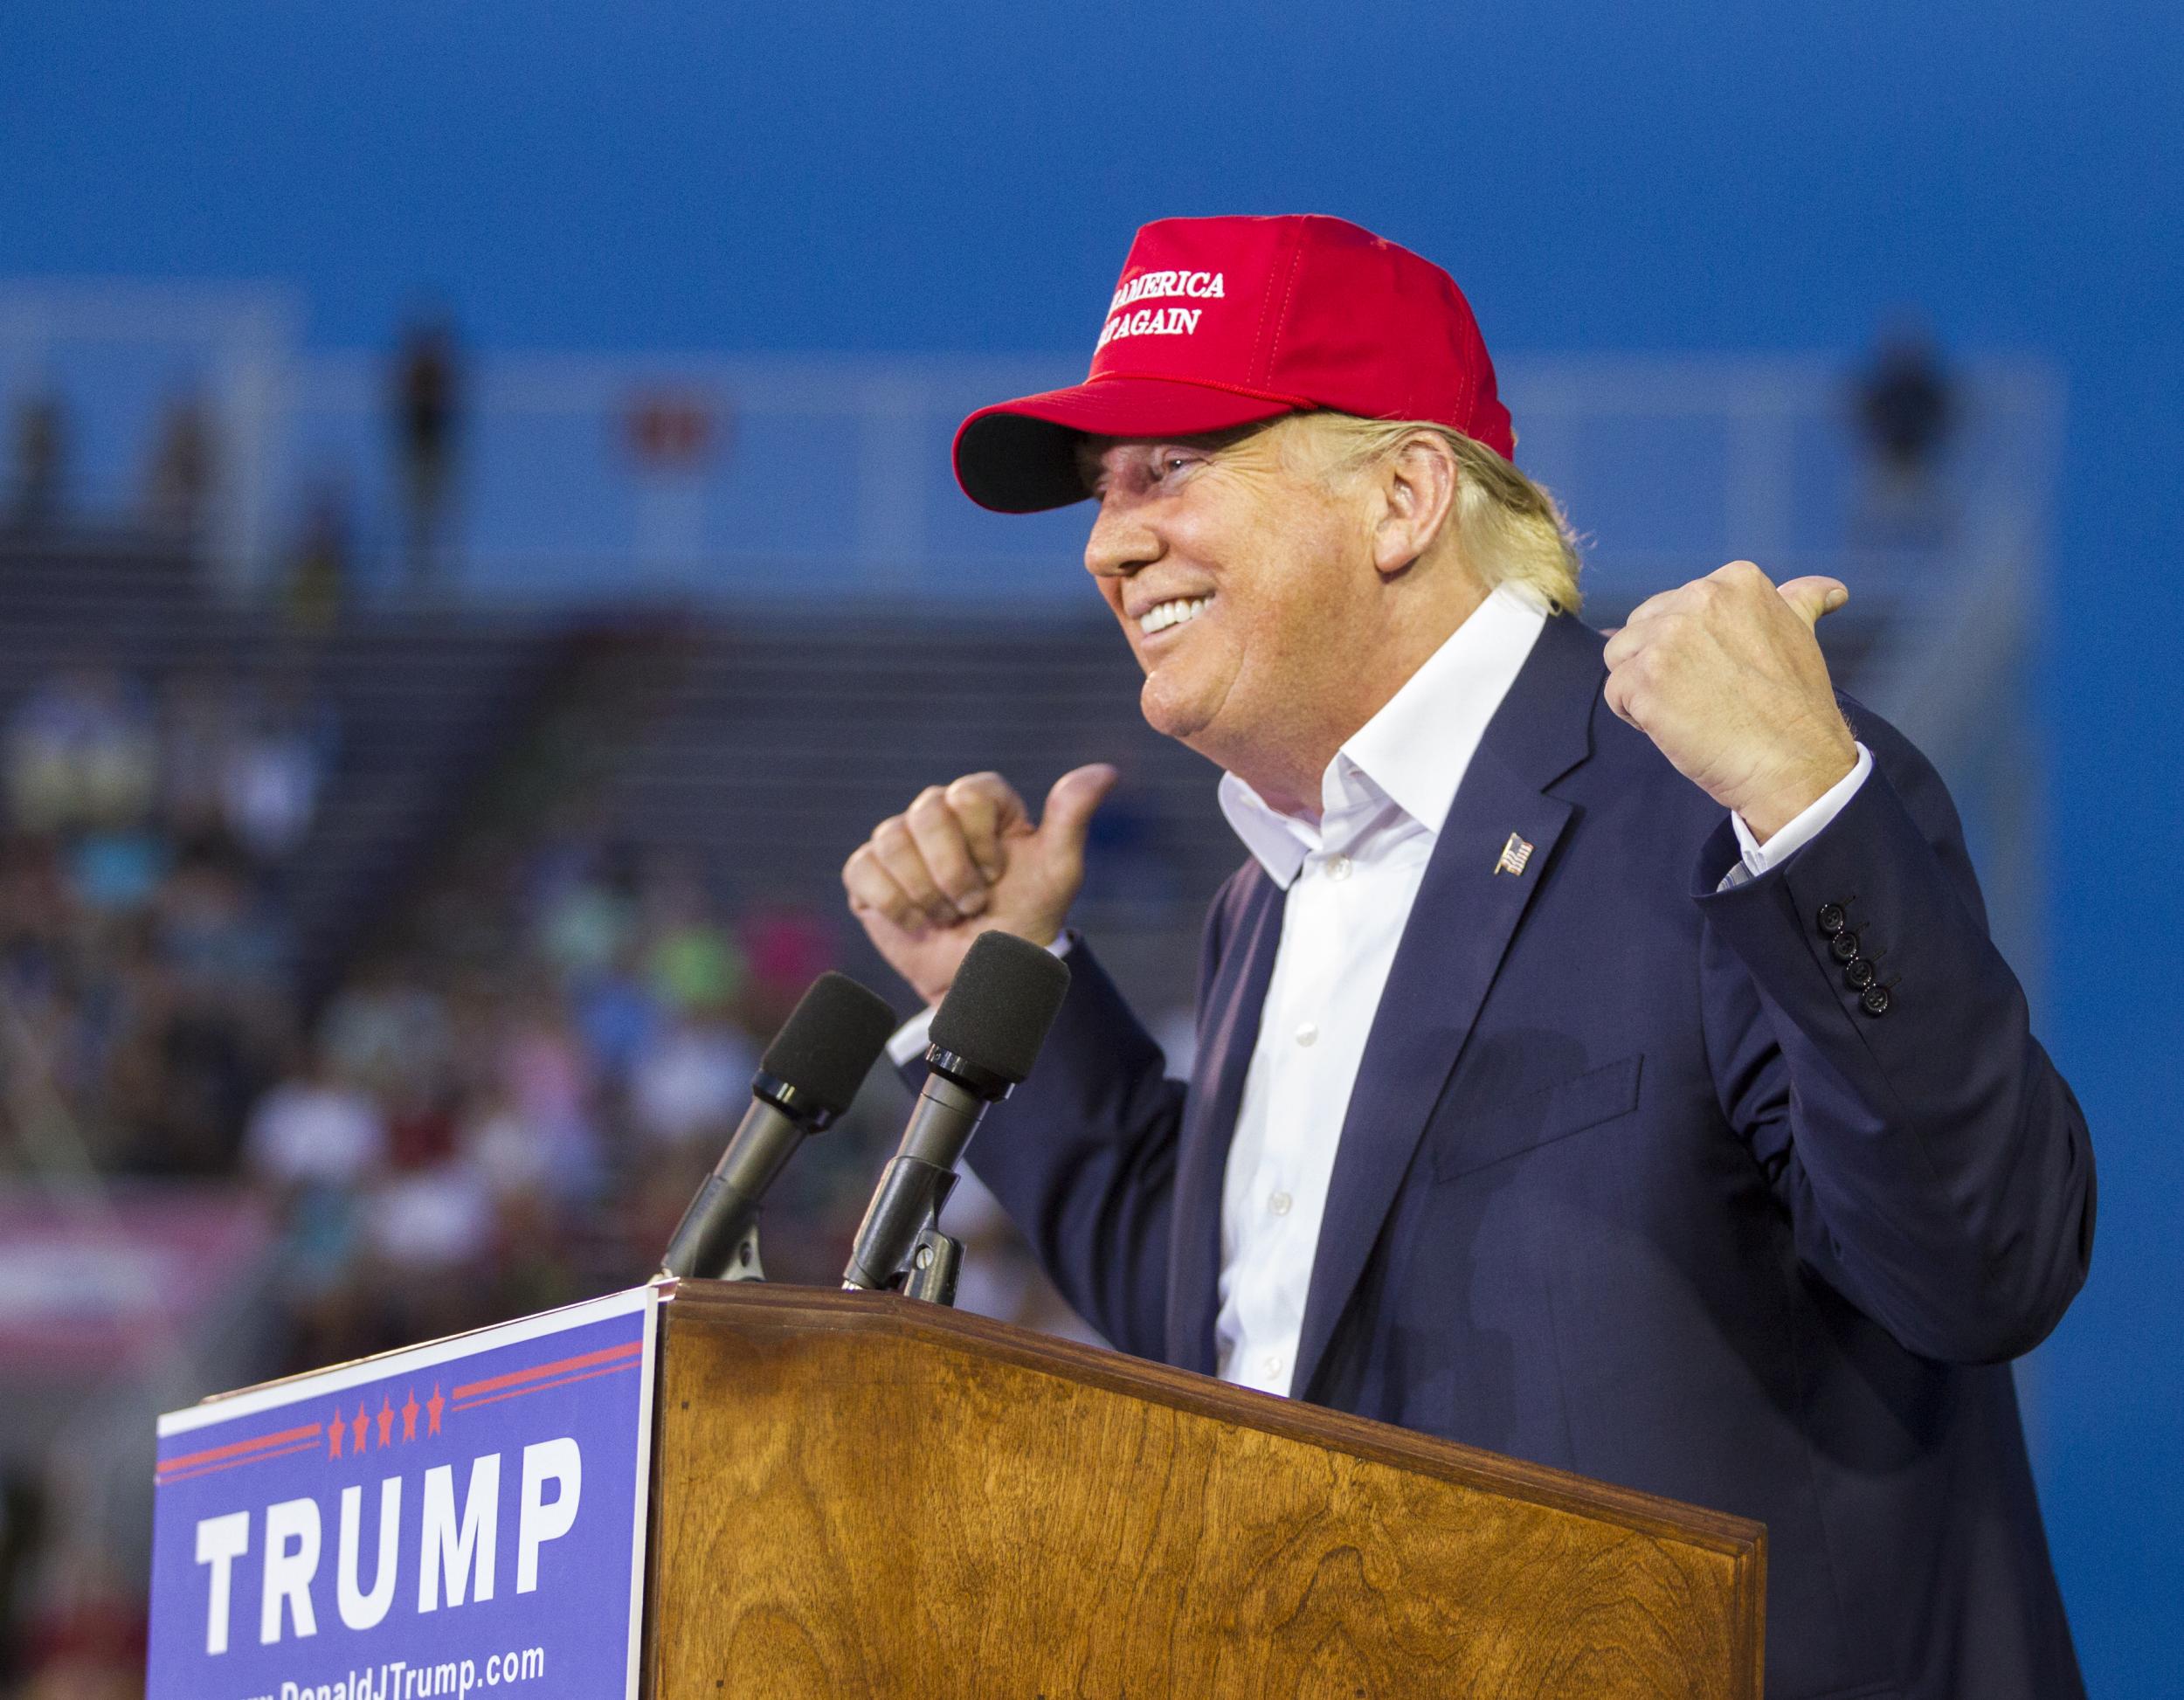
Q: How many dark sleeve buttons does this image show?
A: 4